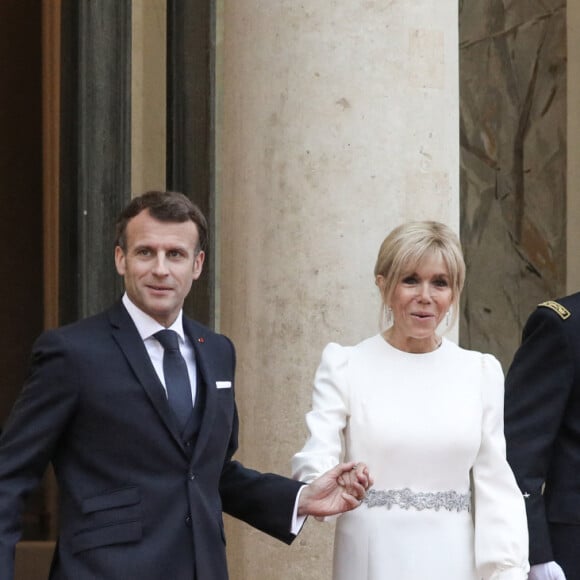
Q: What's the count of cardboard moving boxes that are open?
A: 0